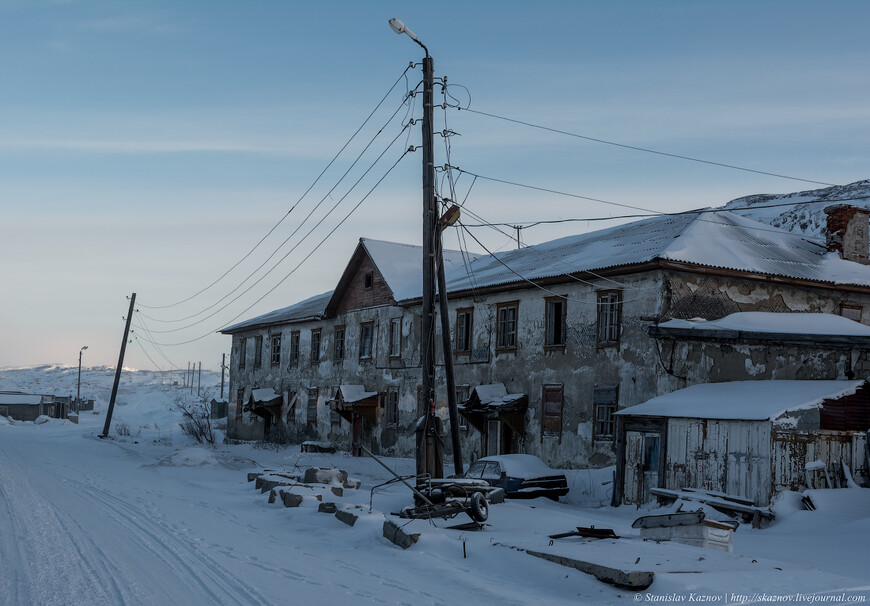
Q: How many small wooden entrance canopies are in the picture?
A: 3